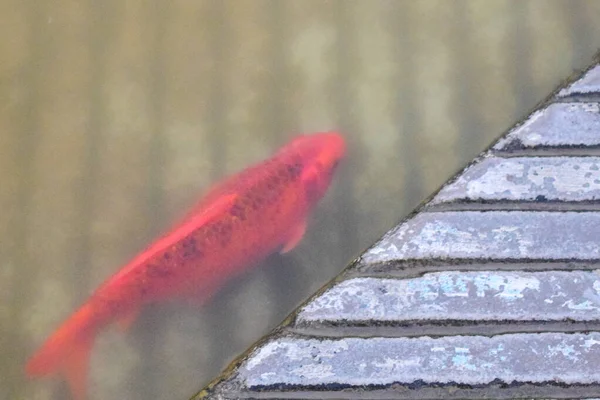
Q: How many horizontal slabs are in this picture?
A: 6